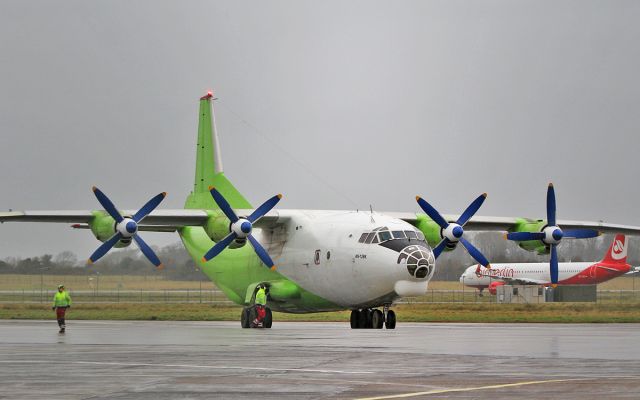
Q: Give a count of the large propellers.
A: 4